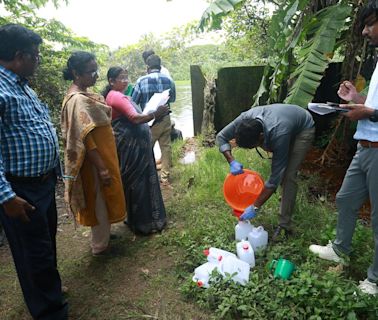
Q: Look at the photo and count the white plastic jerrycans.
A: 6